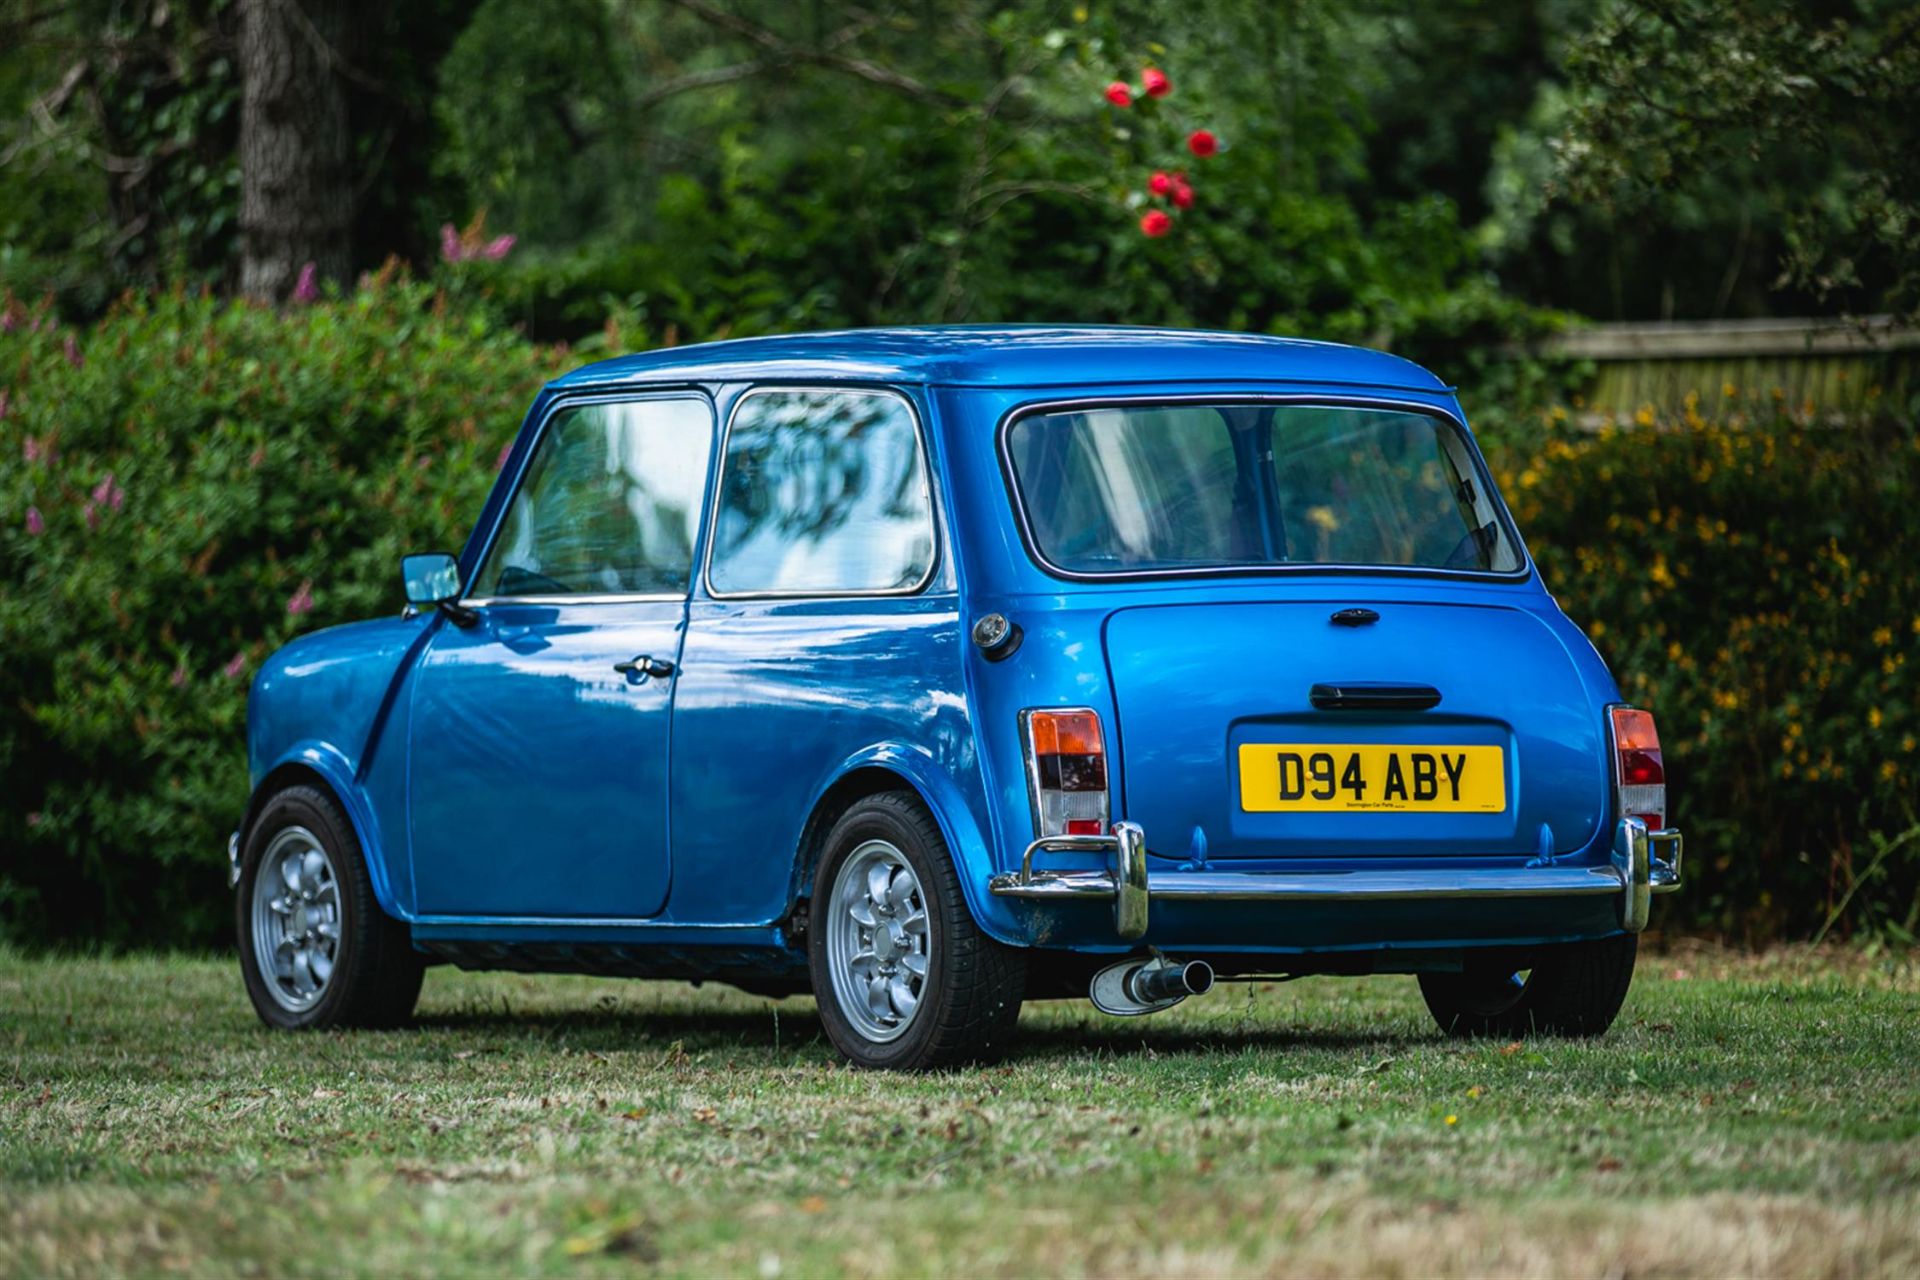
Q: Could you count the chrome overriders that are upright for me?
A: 2